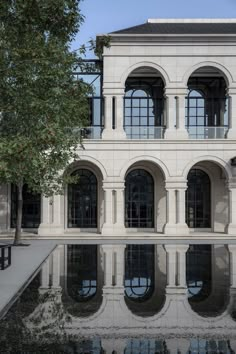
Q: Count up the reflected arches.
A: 3